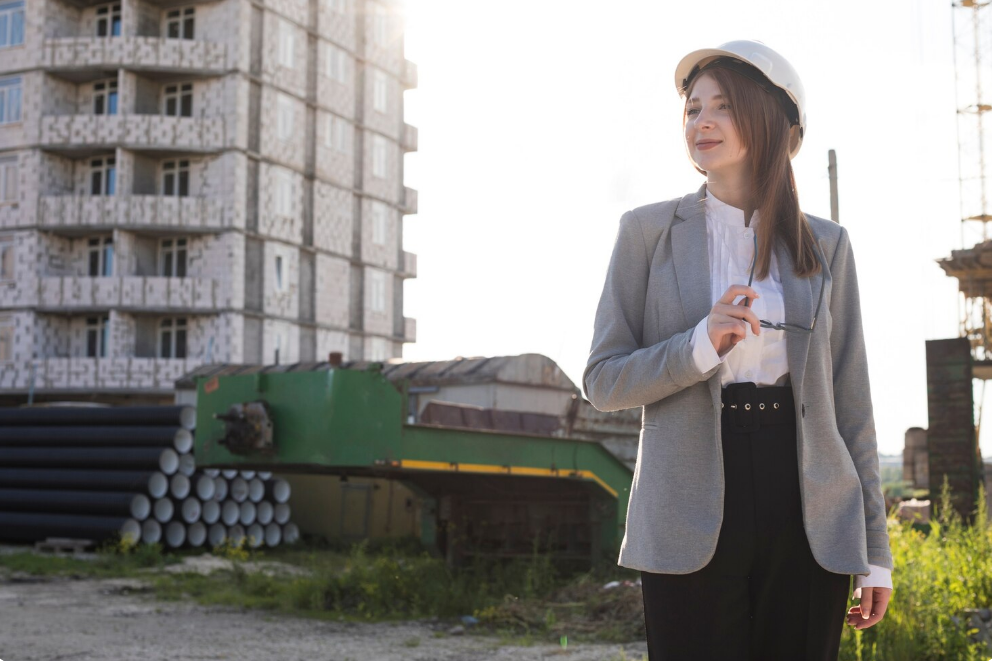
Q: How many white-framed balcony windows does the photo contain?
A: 10